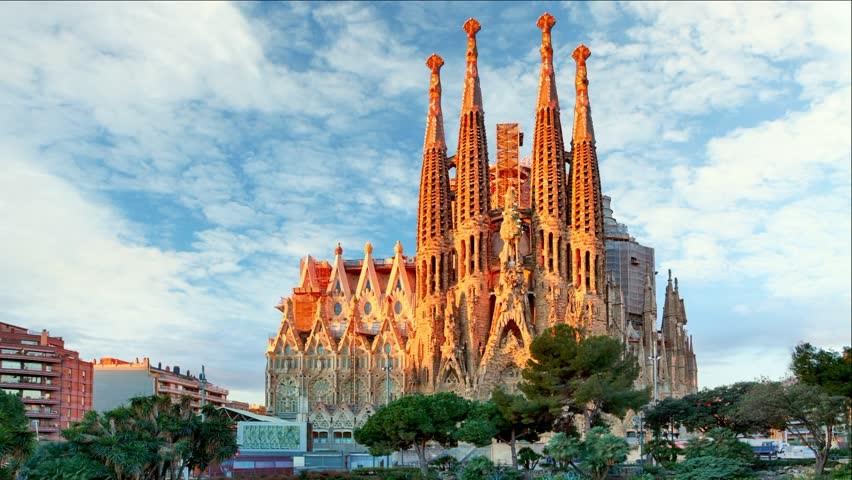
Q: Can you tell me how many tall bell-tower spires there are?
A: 4